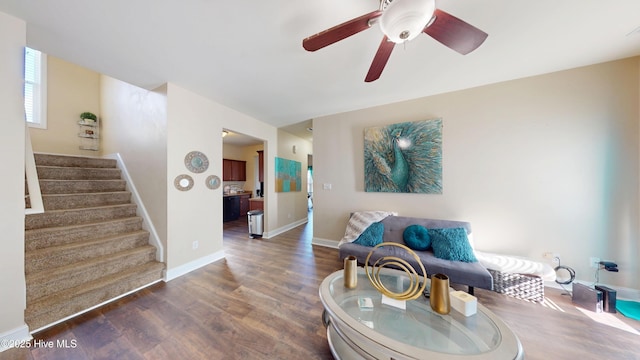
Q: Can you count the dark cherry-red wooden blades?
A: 3